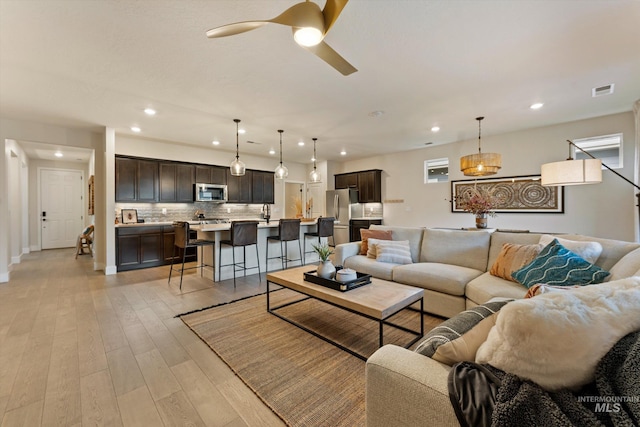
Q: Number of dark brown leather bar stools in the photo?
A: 4